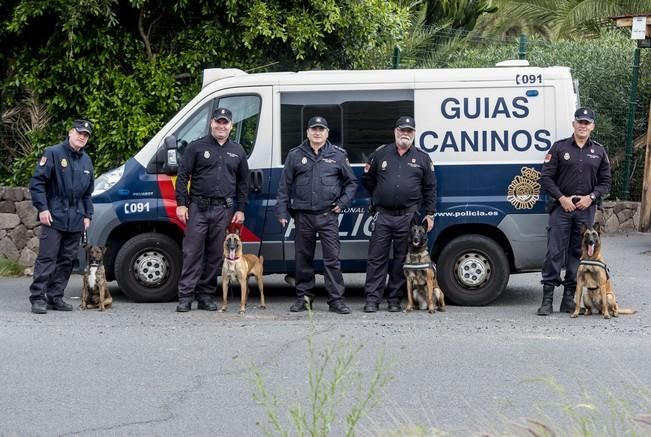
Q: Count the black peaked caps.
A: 5